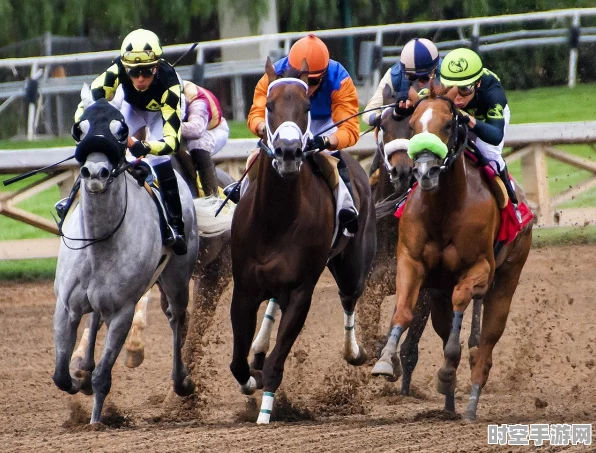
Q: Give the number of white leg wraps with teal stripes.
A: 3